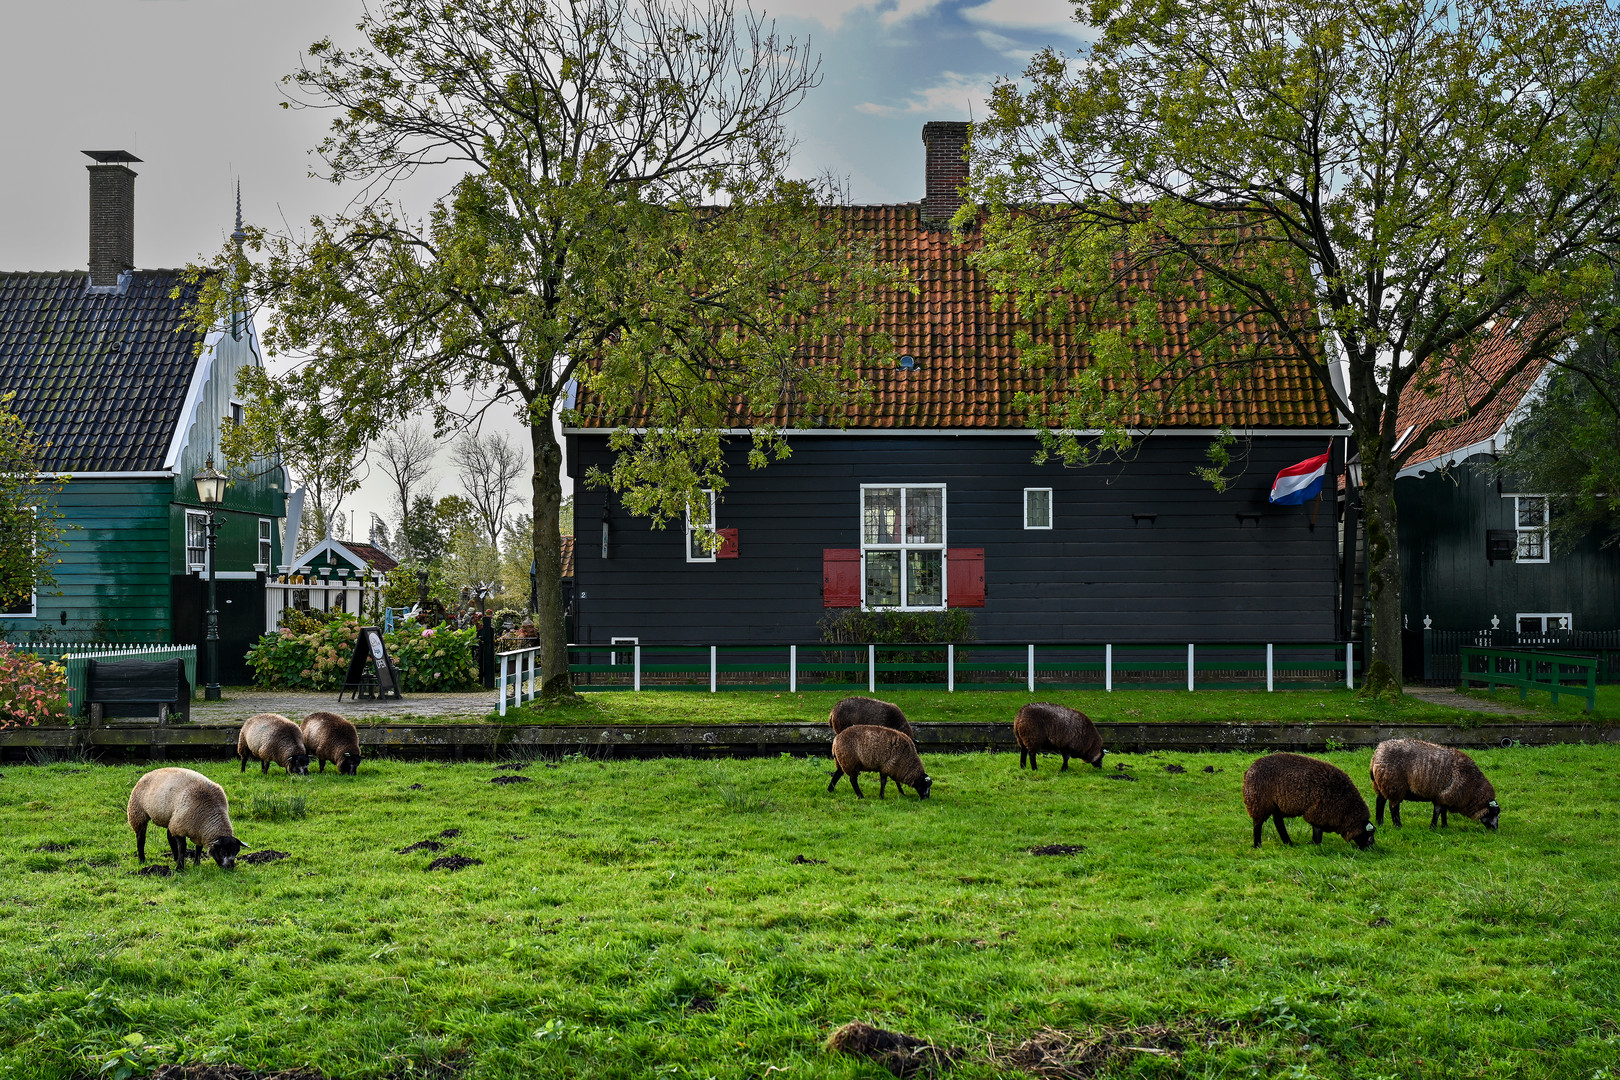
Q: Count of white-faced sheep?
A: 0